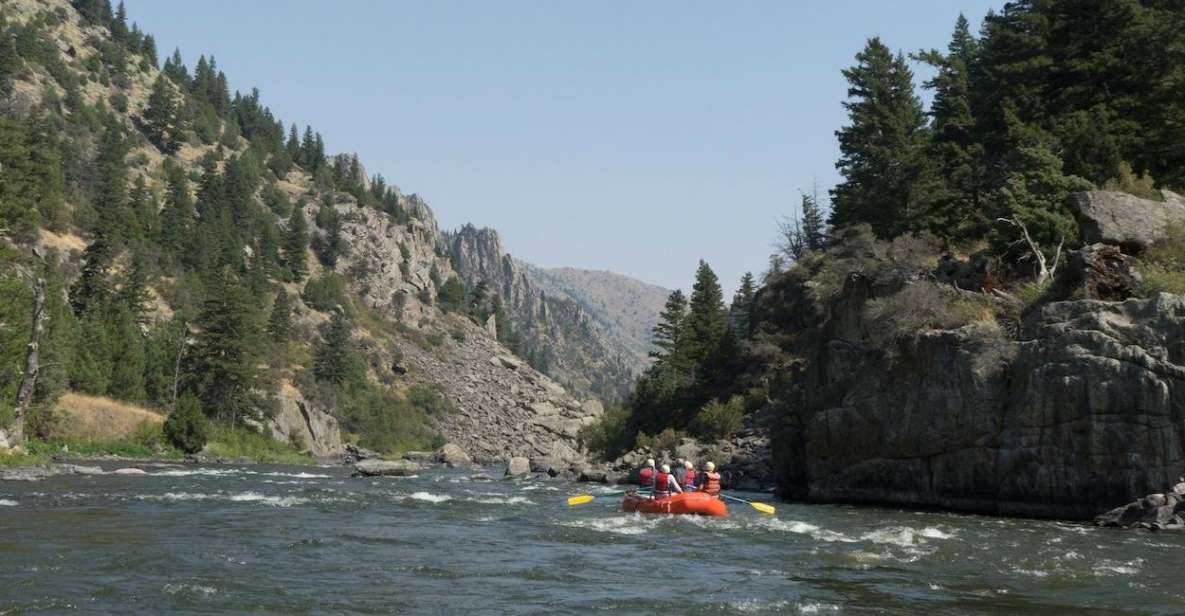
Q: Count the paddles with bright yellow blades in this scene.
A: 2